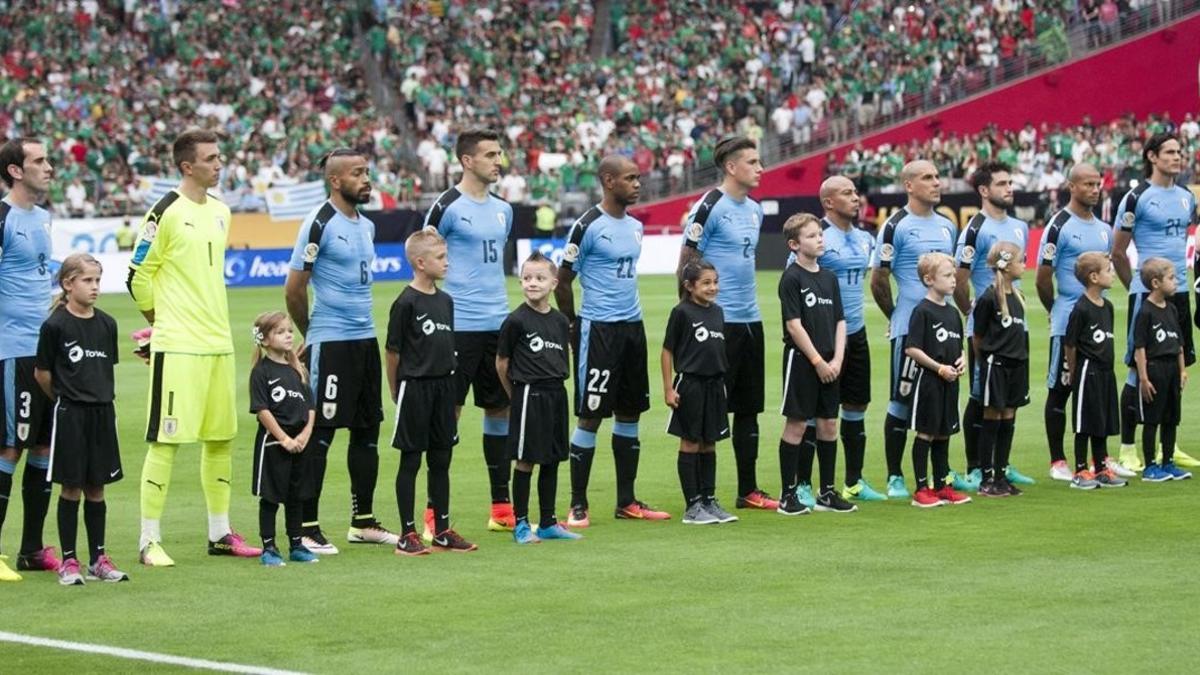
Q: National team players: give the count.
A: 11